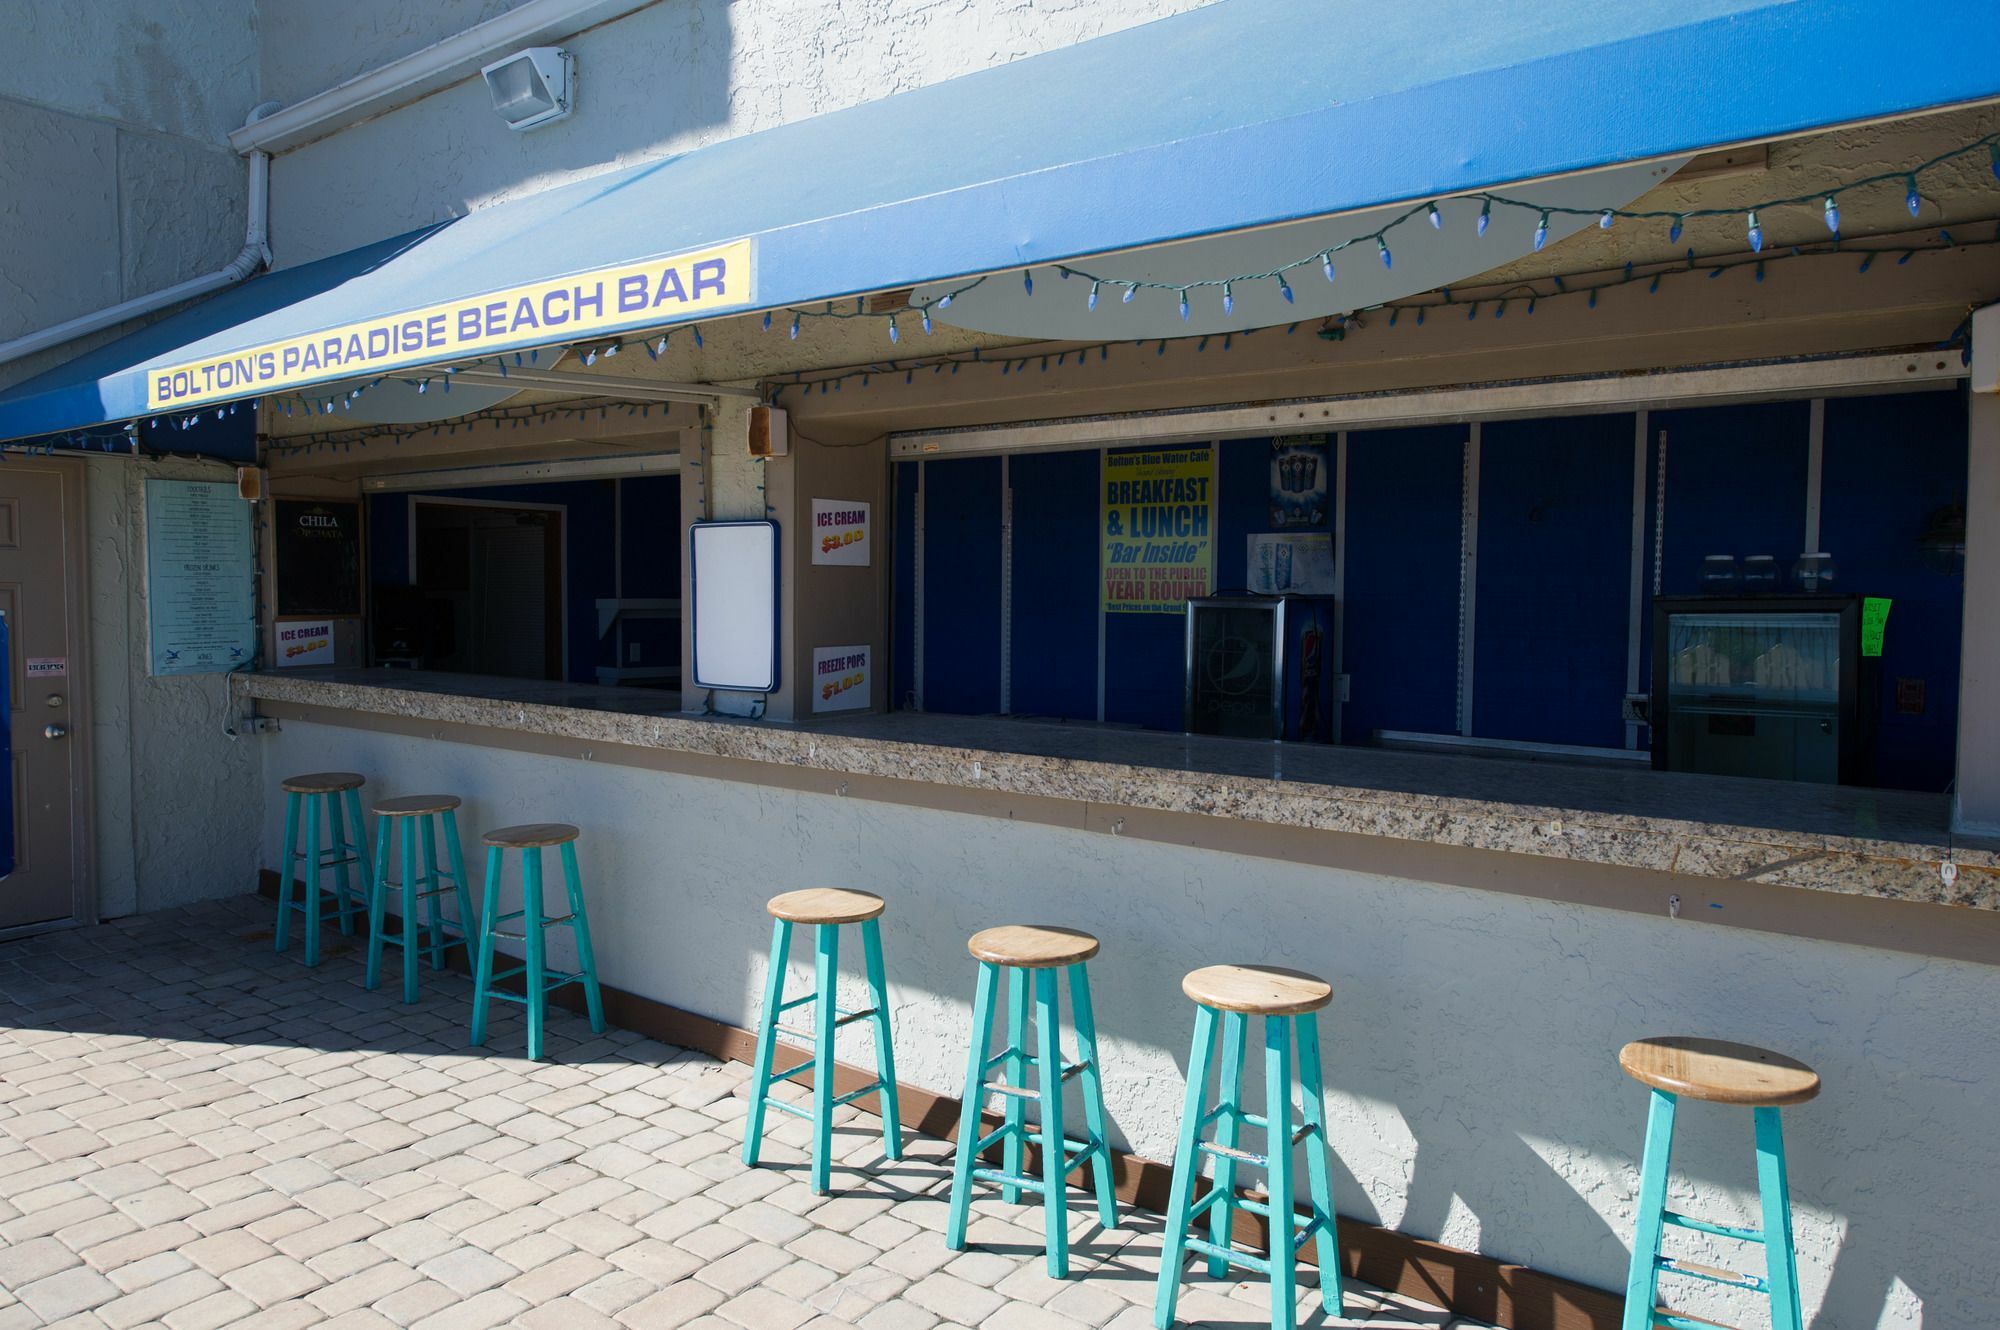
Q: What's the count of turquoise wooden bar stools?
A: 7